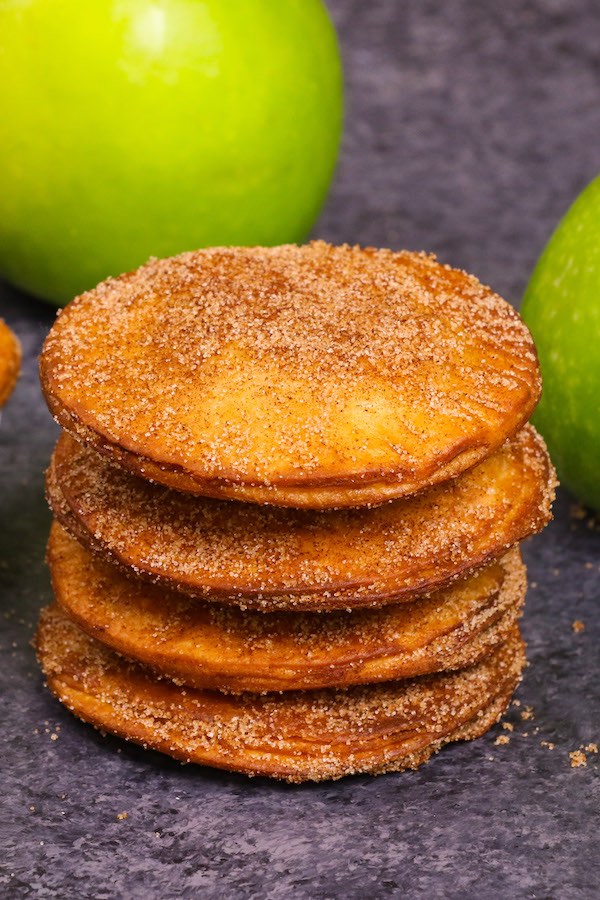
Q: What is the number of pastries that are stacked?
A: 4